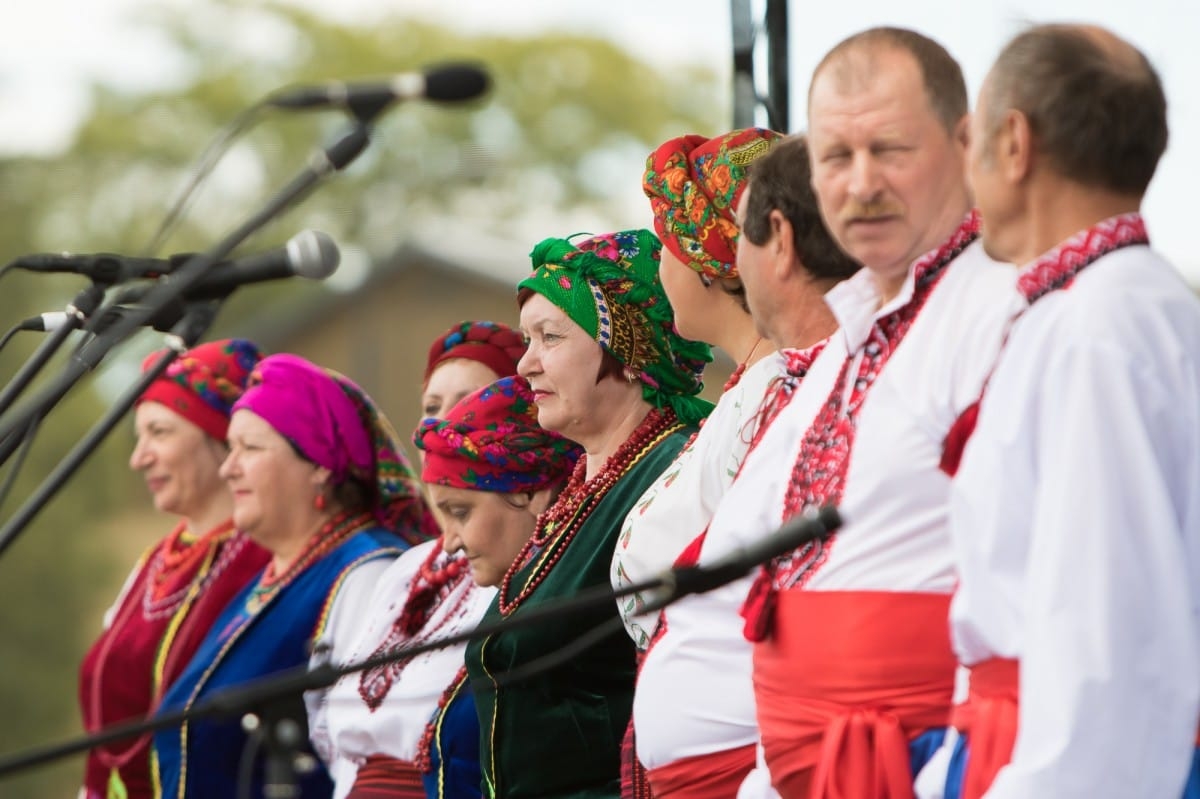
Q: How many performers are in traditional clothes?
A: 9